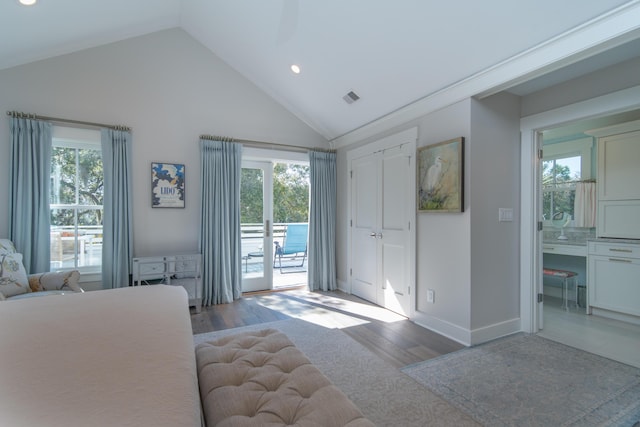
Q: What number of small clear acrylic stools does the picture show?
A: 1